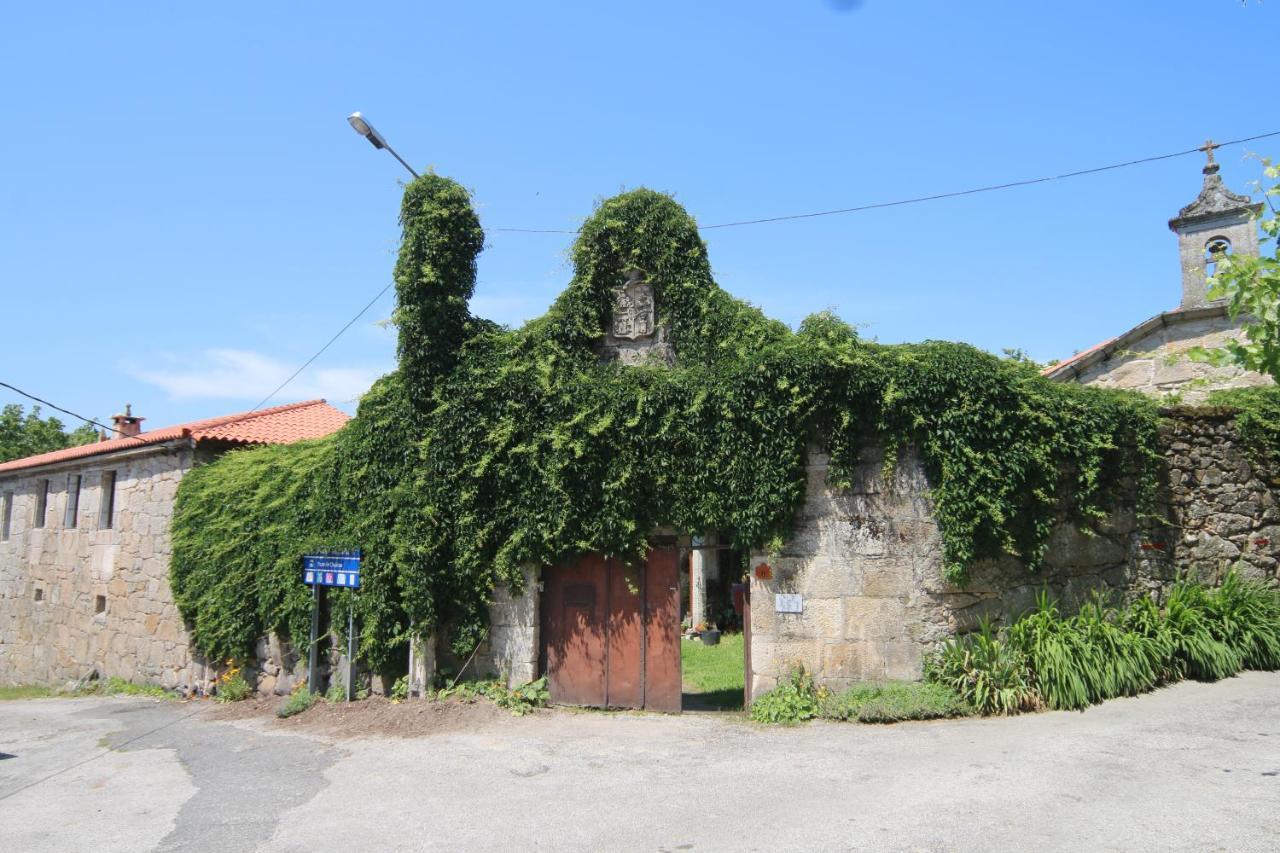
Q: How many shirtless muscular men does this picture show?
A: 0